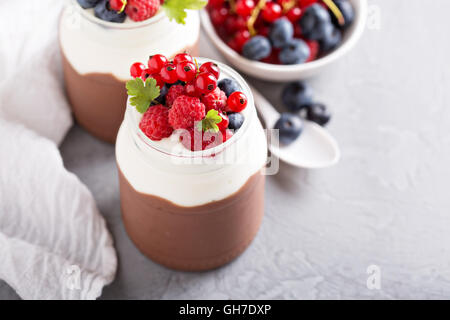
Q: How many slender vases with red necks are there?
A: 0